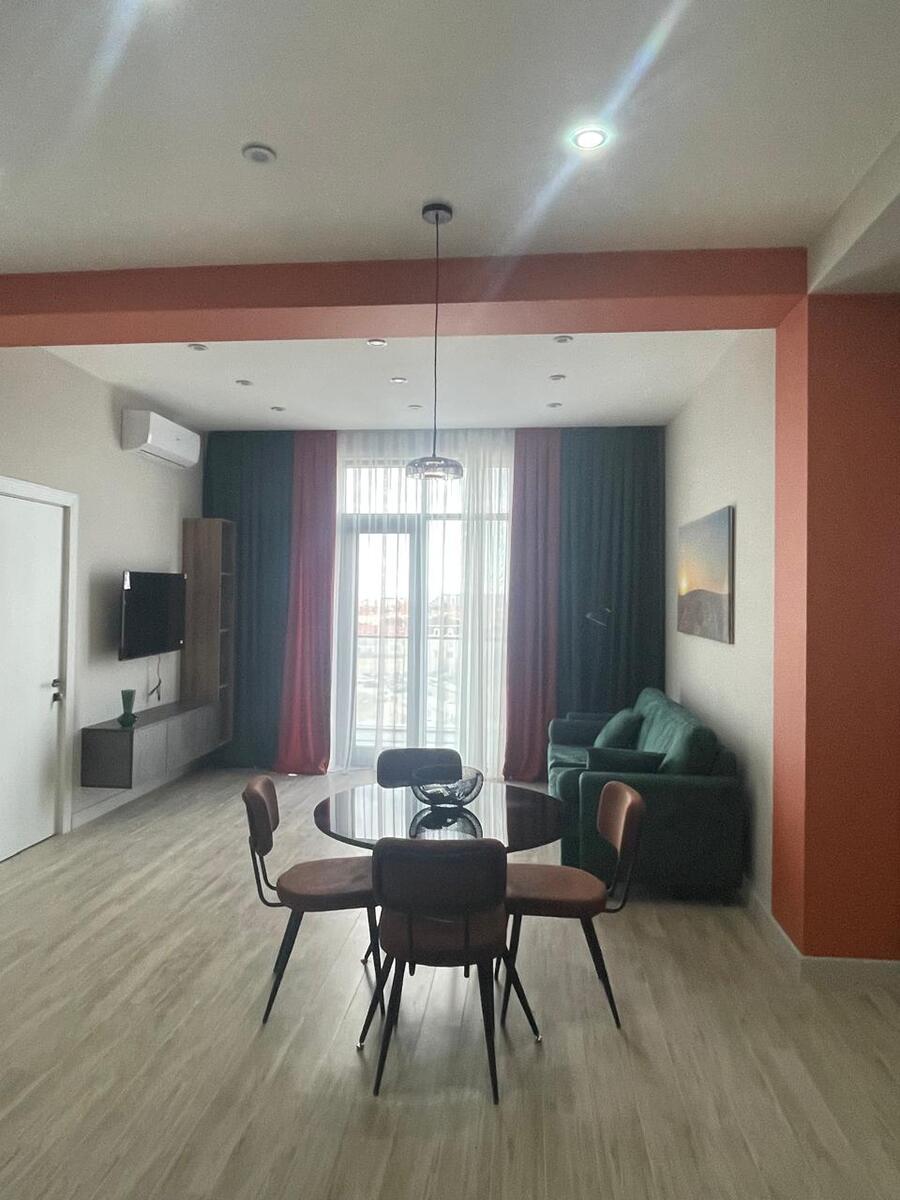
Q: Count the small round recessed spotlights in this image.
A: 11